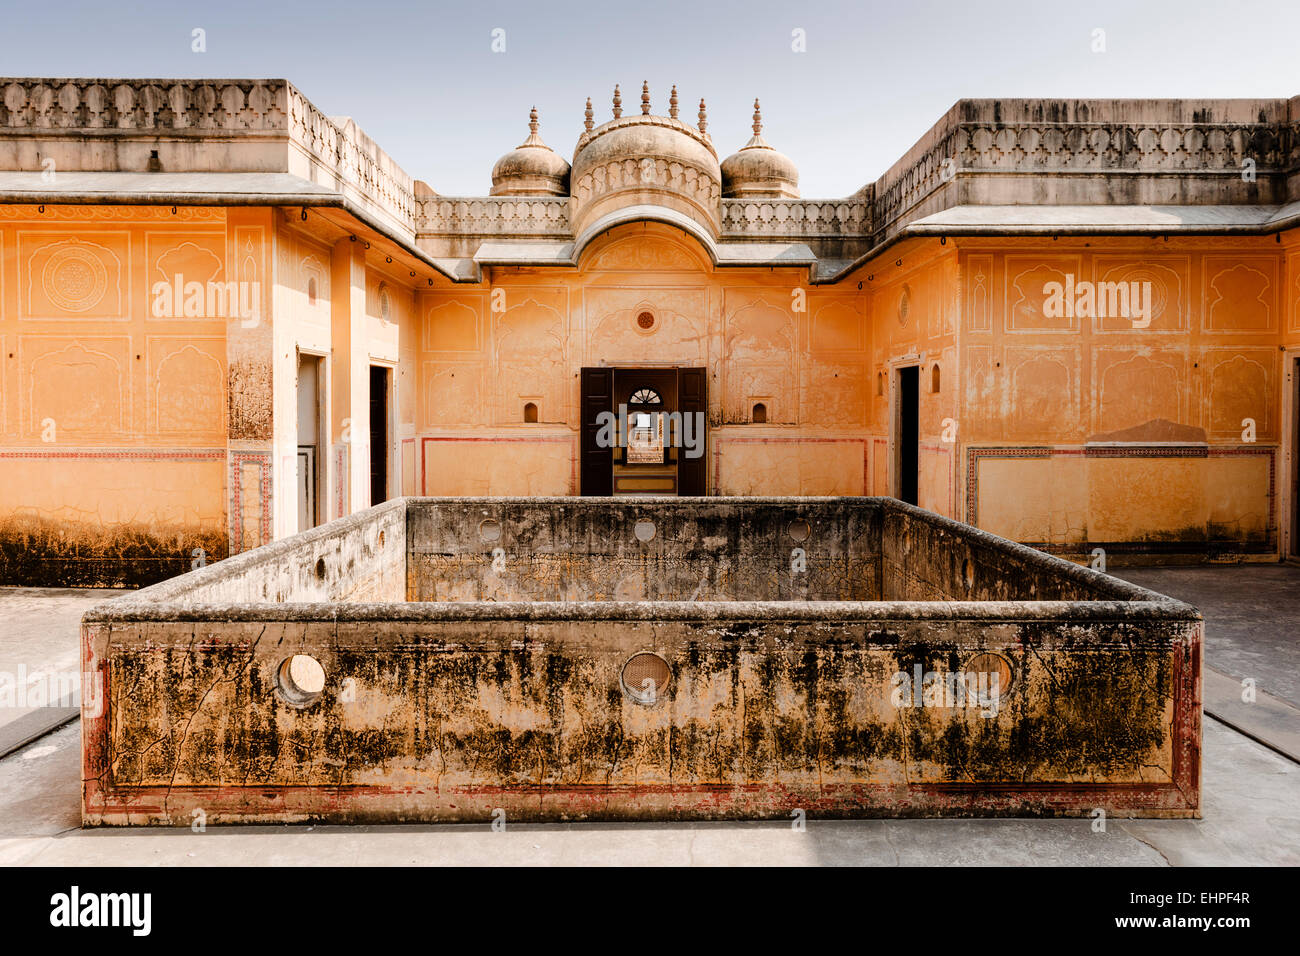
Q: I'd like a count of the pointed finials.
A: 7